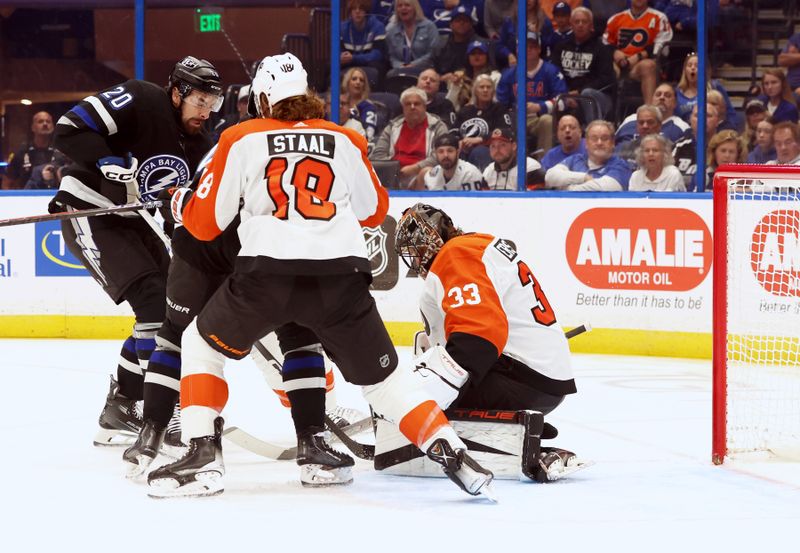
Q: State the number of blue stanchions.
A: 4